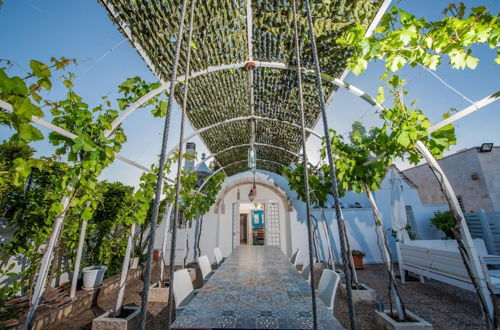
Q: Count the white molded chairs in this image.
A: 6